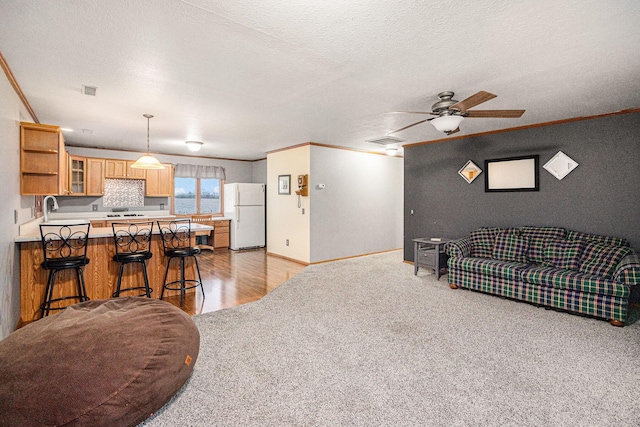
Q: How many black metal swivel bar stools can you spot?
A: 3